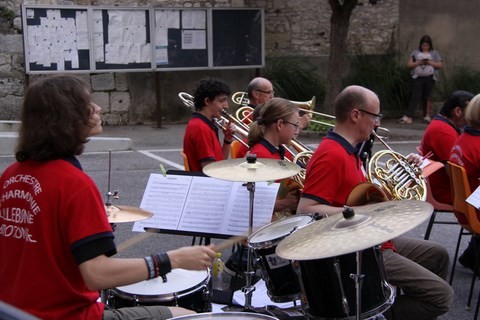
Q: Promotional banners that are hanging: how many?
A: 0